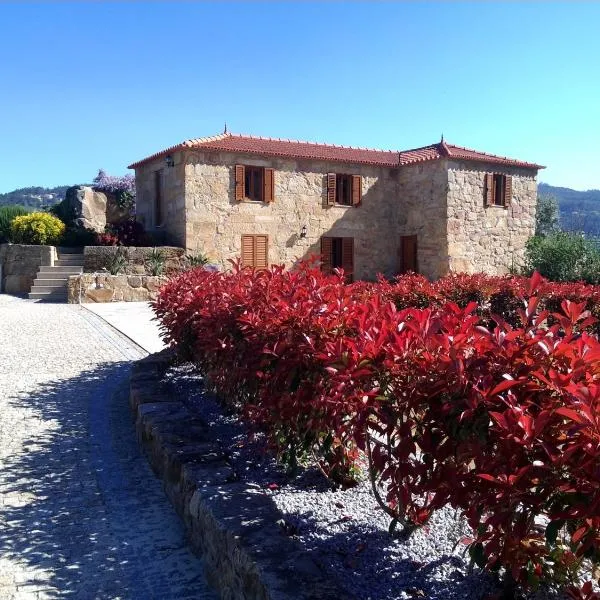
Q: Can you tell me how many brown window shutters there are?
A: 10